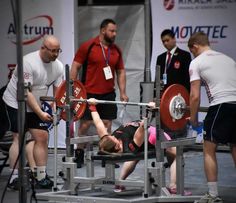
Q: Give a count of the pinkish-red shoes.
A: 2